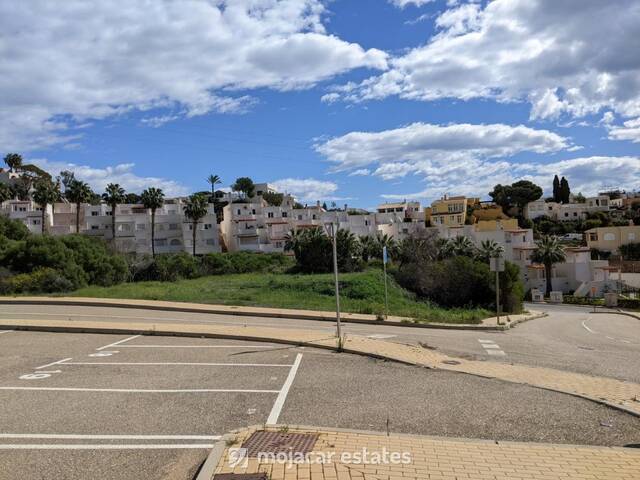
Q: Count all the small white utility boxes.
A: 3